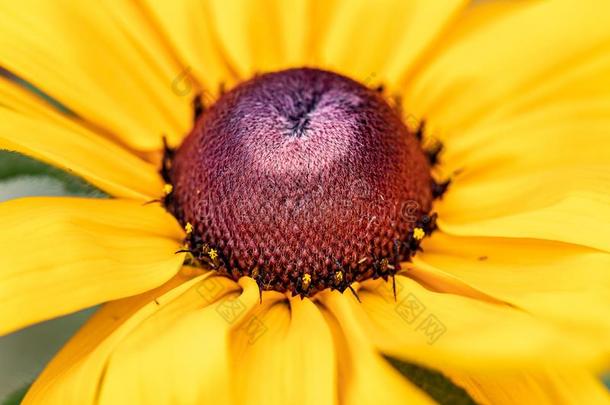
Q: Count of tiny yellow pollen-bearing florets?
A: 6